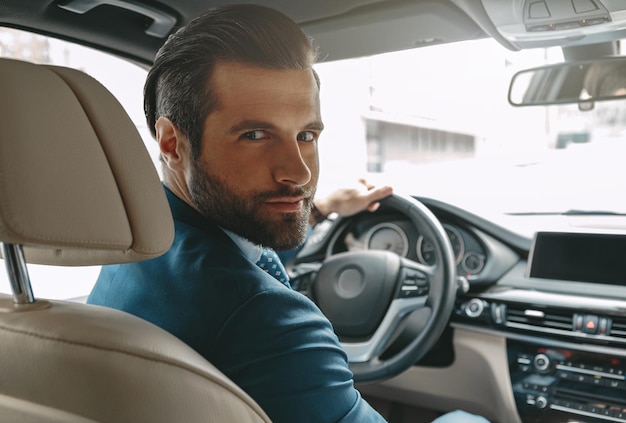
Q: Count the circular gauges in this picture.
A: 3